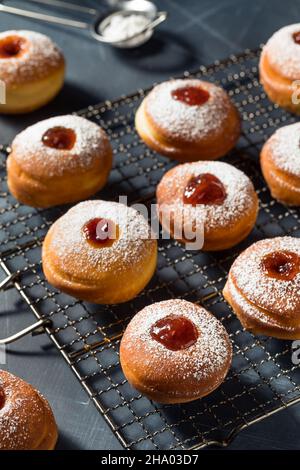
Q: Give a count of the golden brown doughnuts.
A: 10